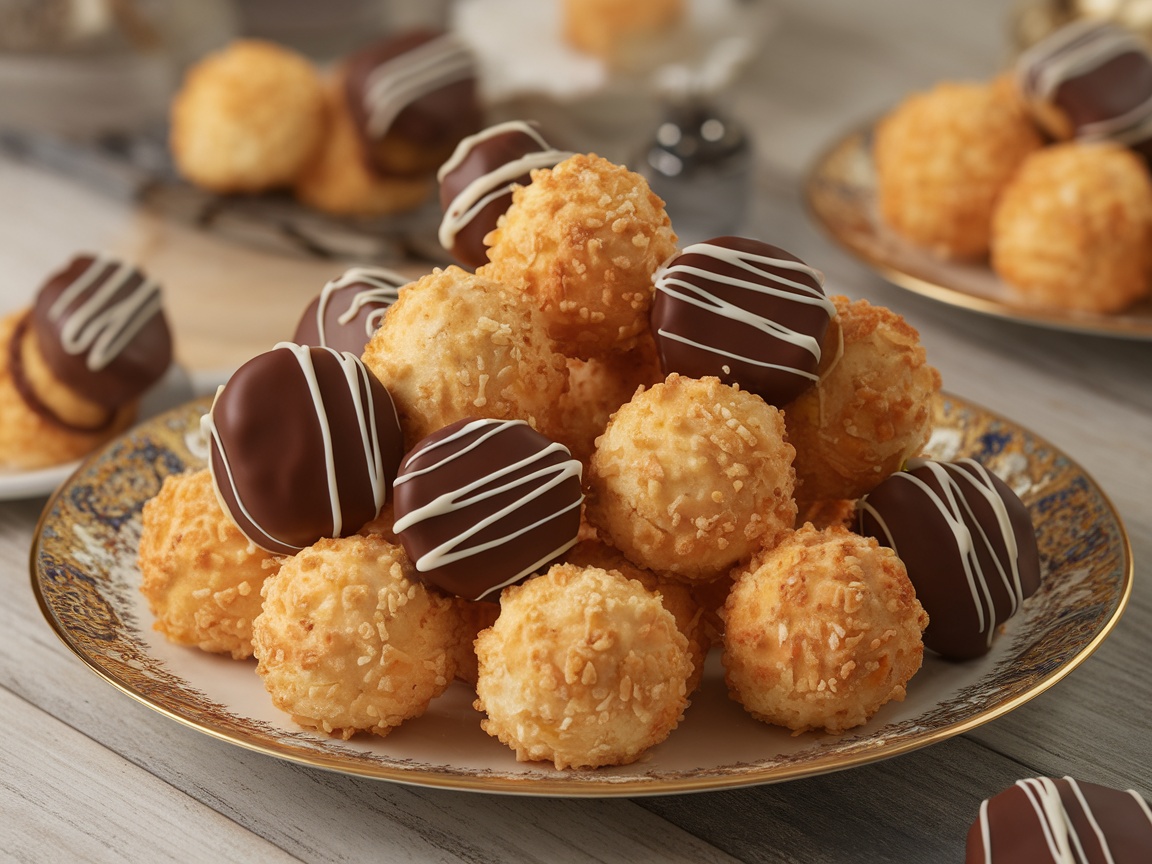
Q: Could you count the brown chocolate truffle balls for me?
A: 10